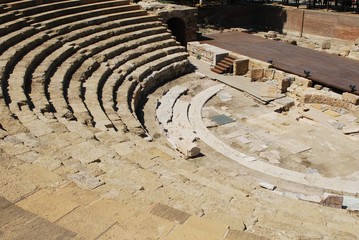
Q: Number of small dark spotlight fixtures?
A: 3